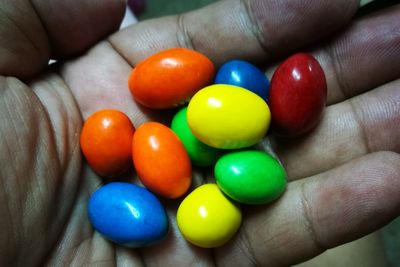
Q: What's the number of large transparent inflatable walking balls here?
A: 0